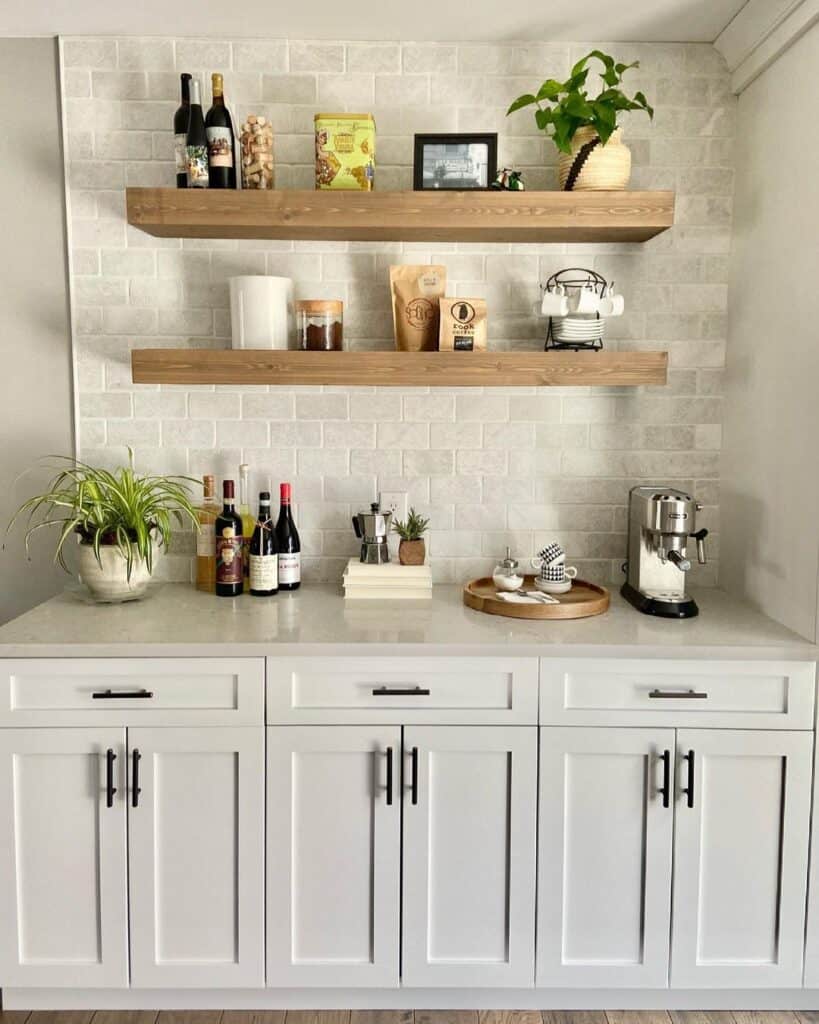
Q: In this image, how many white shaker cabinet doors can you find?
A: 6